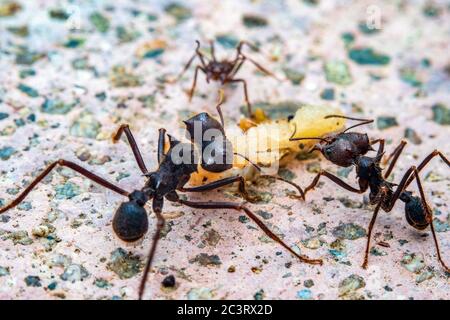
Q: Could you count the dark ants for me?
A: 3